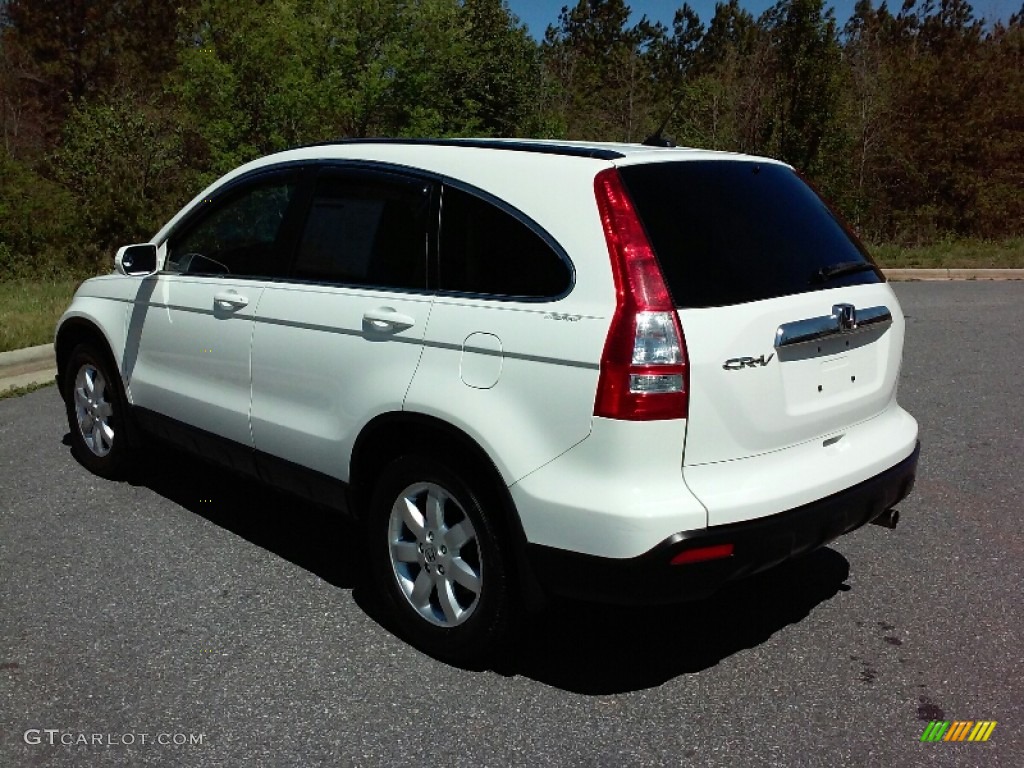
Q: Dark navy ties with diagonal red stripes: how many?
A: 0